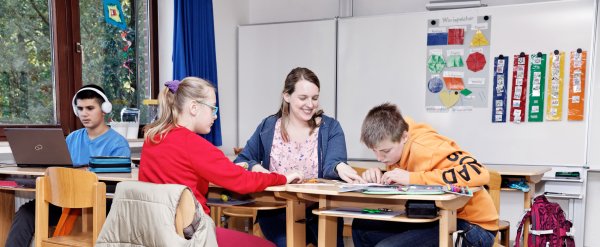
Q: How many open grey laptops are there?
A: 1